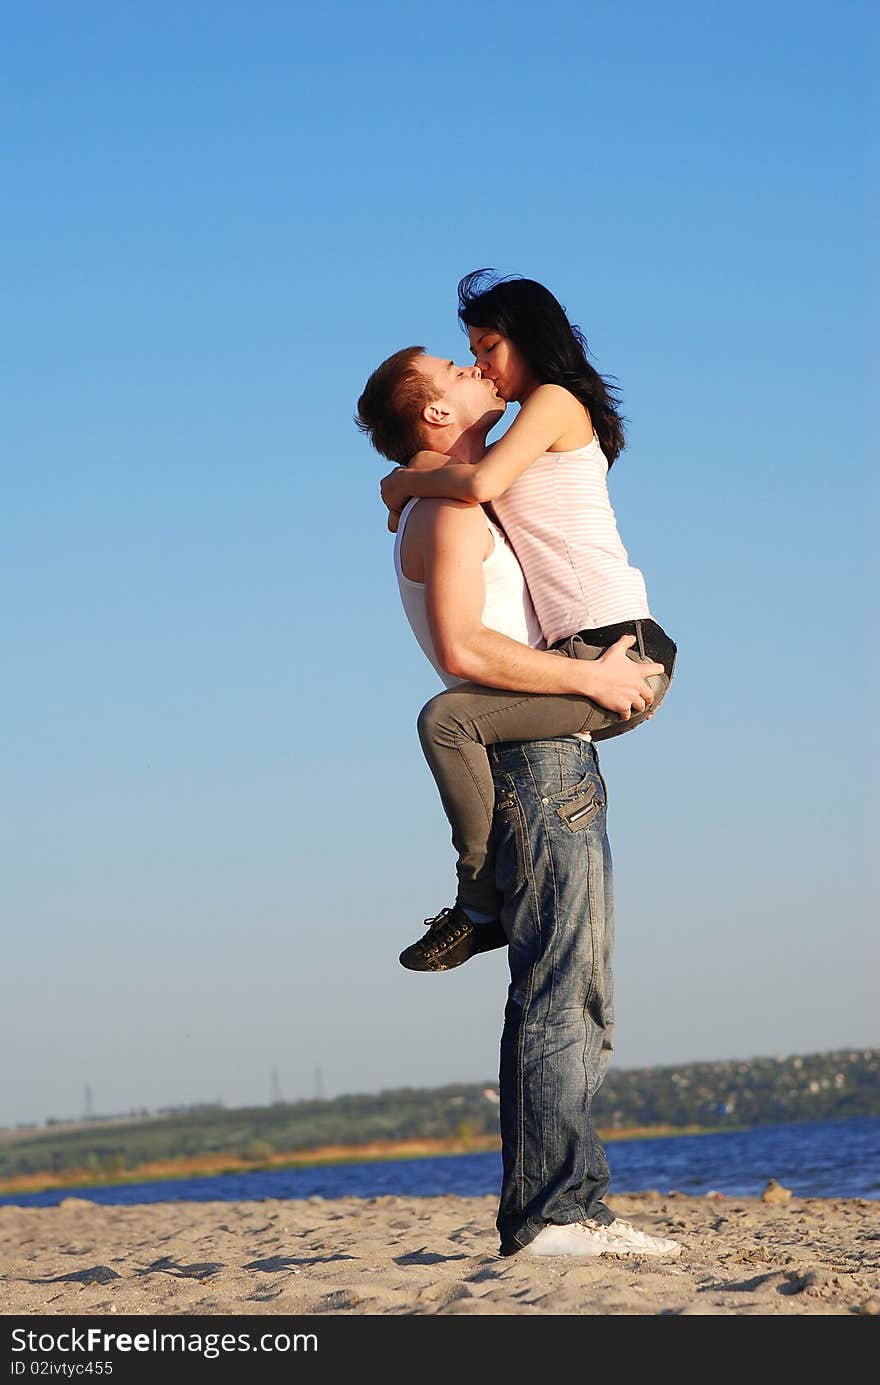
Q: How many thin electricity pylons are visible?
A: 3